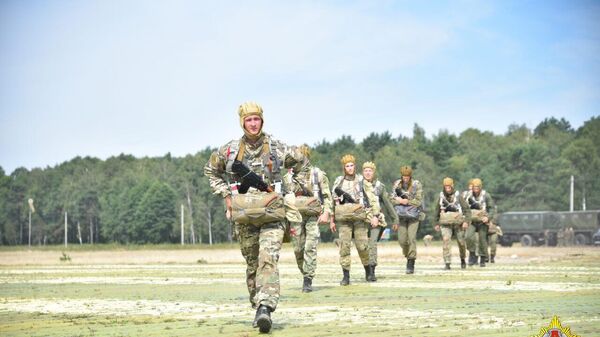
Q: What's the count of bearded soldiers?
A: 0